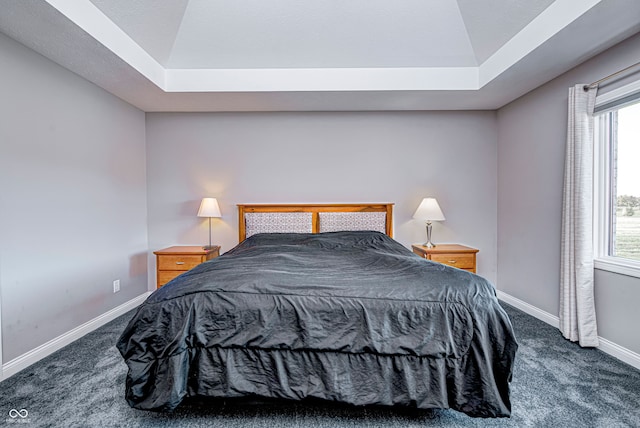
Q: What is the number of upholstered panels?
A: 2